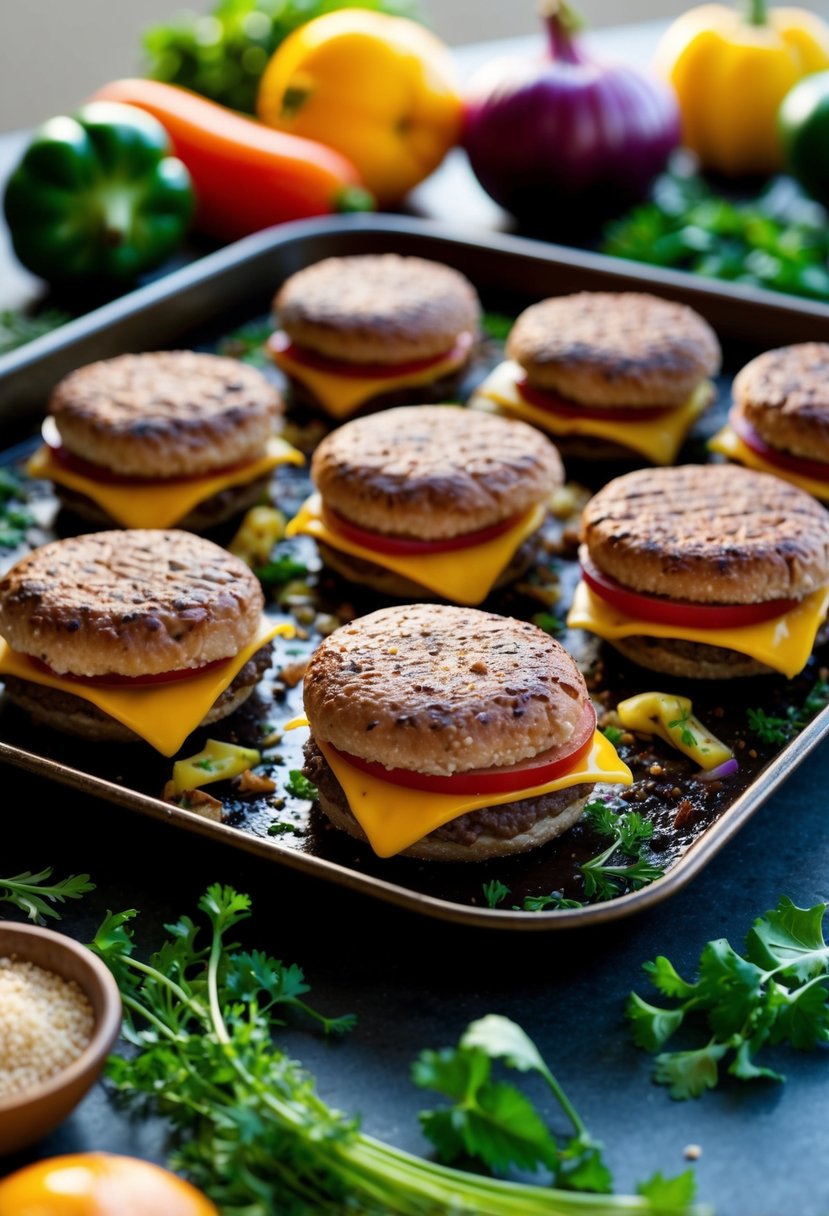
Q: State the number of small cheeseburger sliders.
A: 8